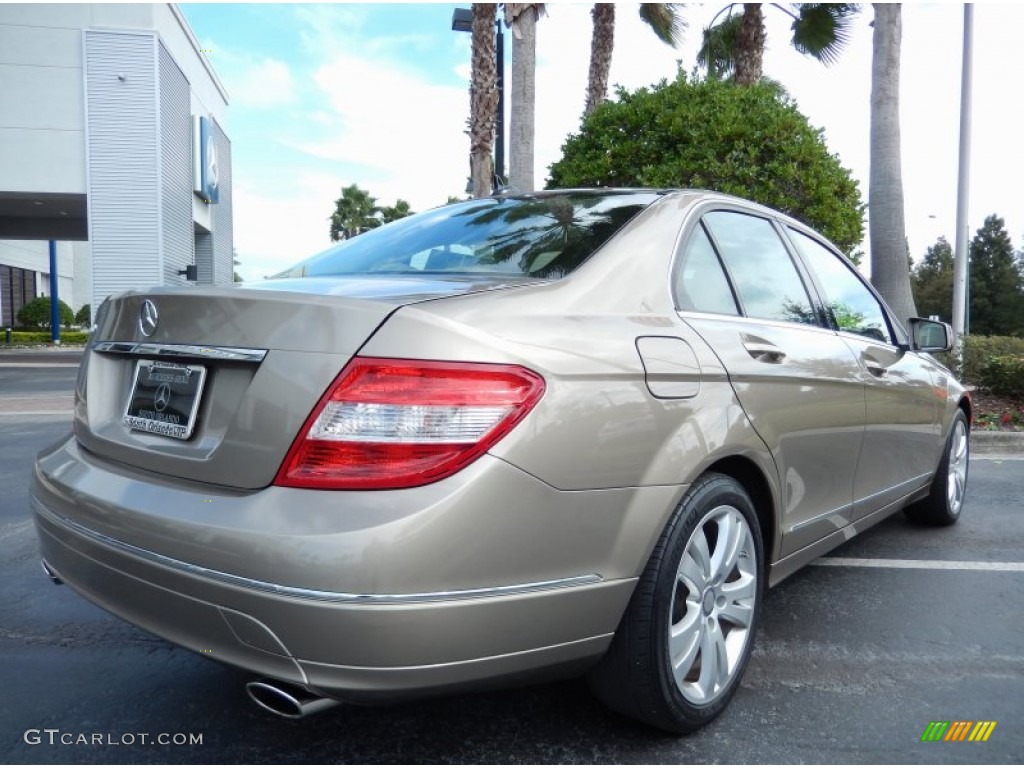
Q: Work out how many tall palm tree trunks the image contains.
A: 5